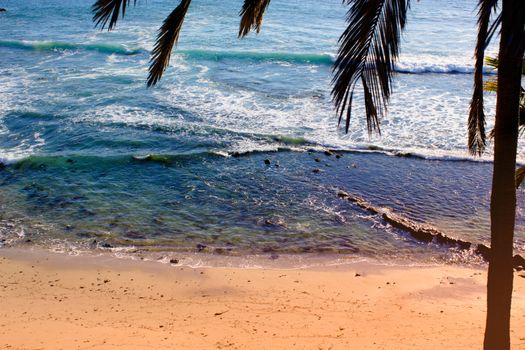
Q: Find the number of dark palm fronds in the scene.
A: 5